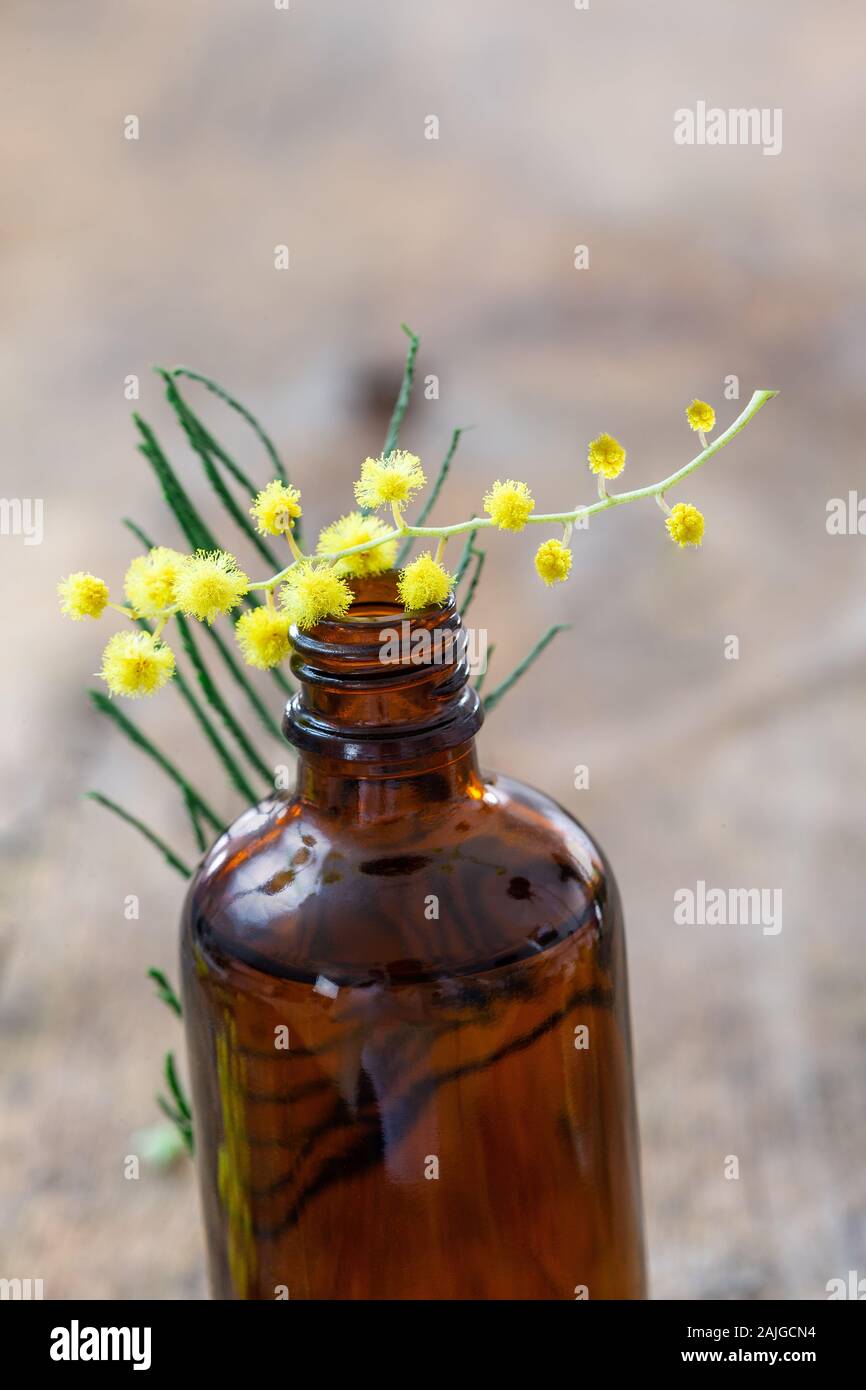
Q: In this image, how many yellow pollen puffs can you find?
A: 15